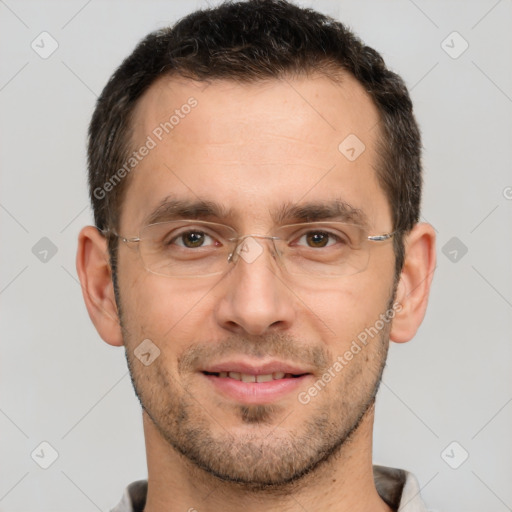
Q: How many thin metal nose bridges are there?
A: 1